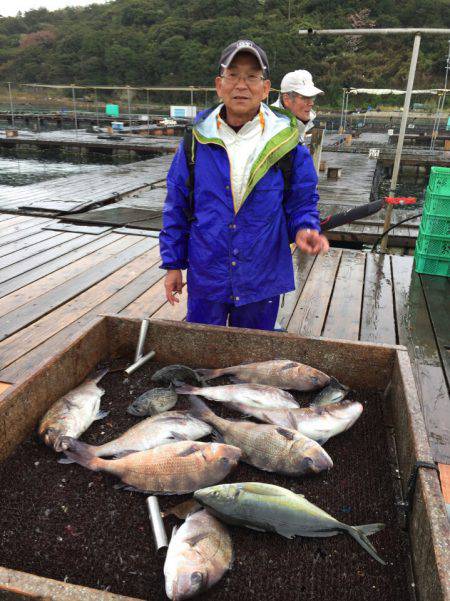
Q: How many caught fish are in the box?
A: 12